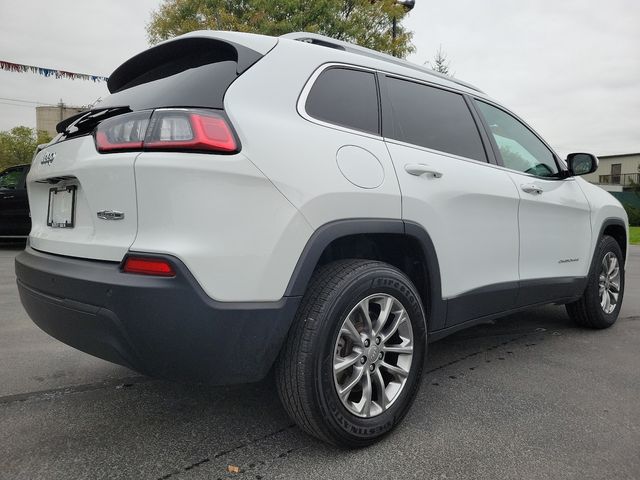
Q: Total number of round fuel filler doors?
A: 1